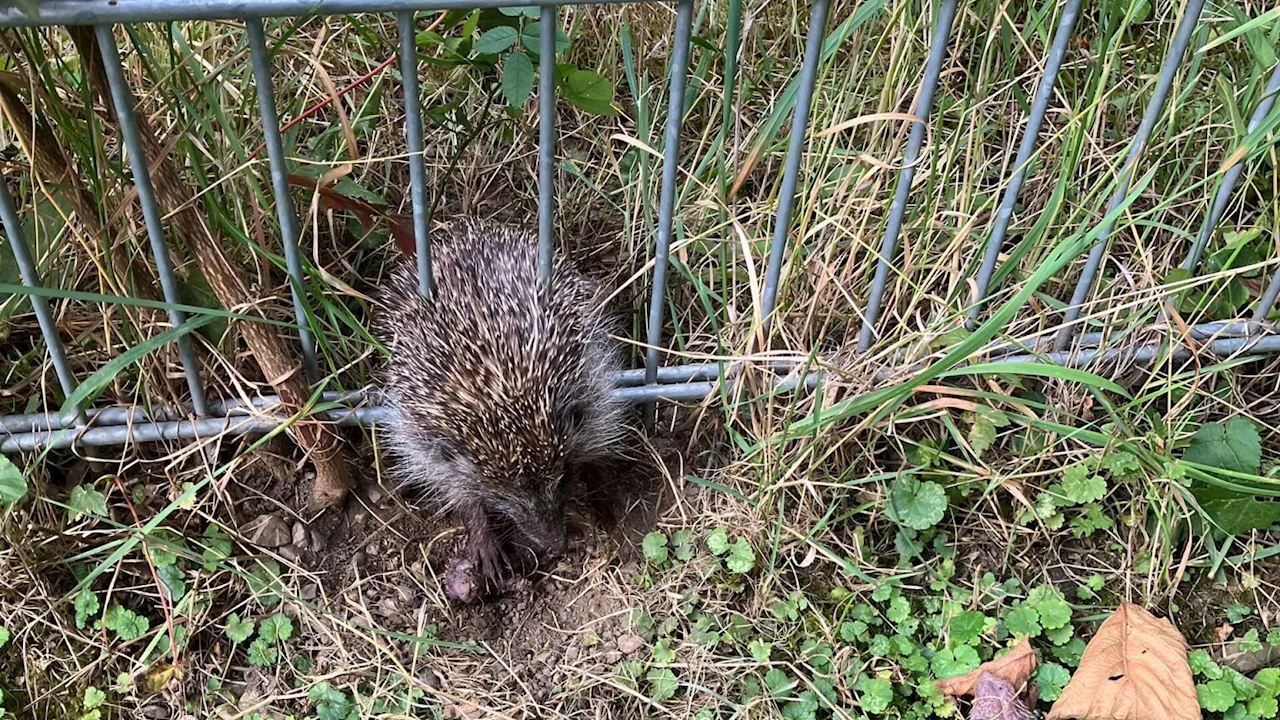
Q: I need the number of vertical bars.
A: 12